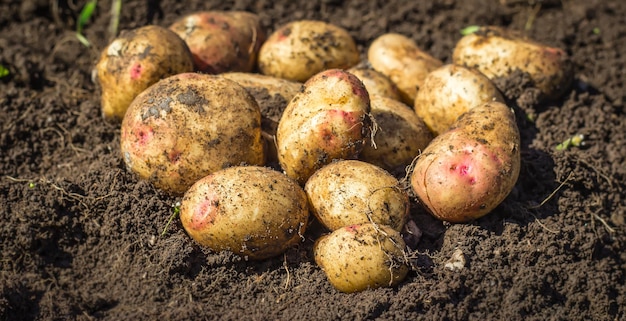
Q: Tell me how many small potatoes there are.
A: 15